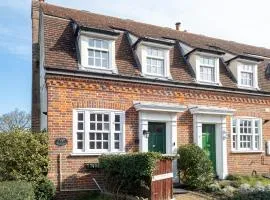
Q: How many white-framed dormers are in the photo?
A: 4